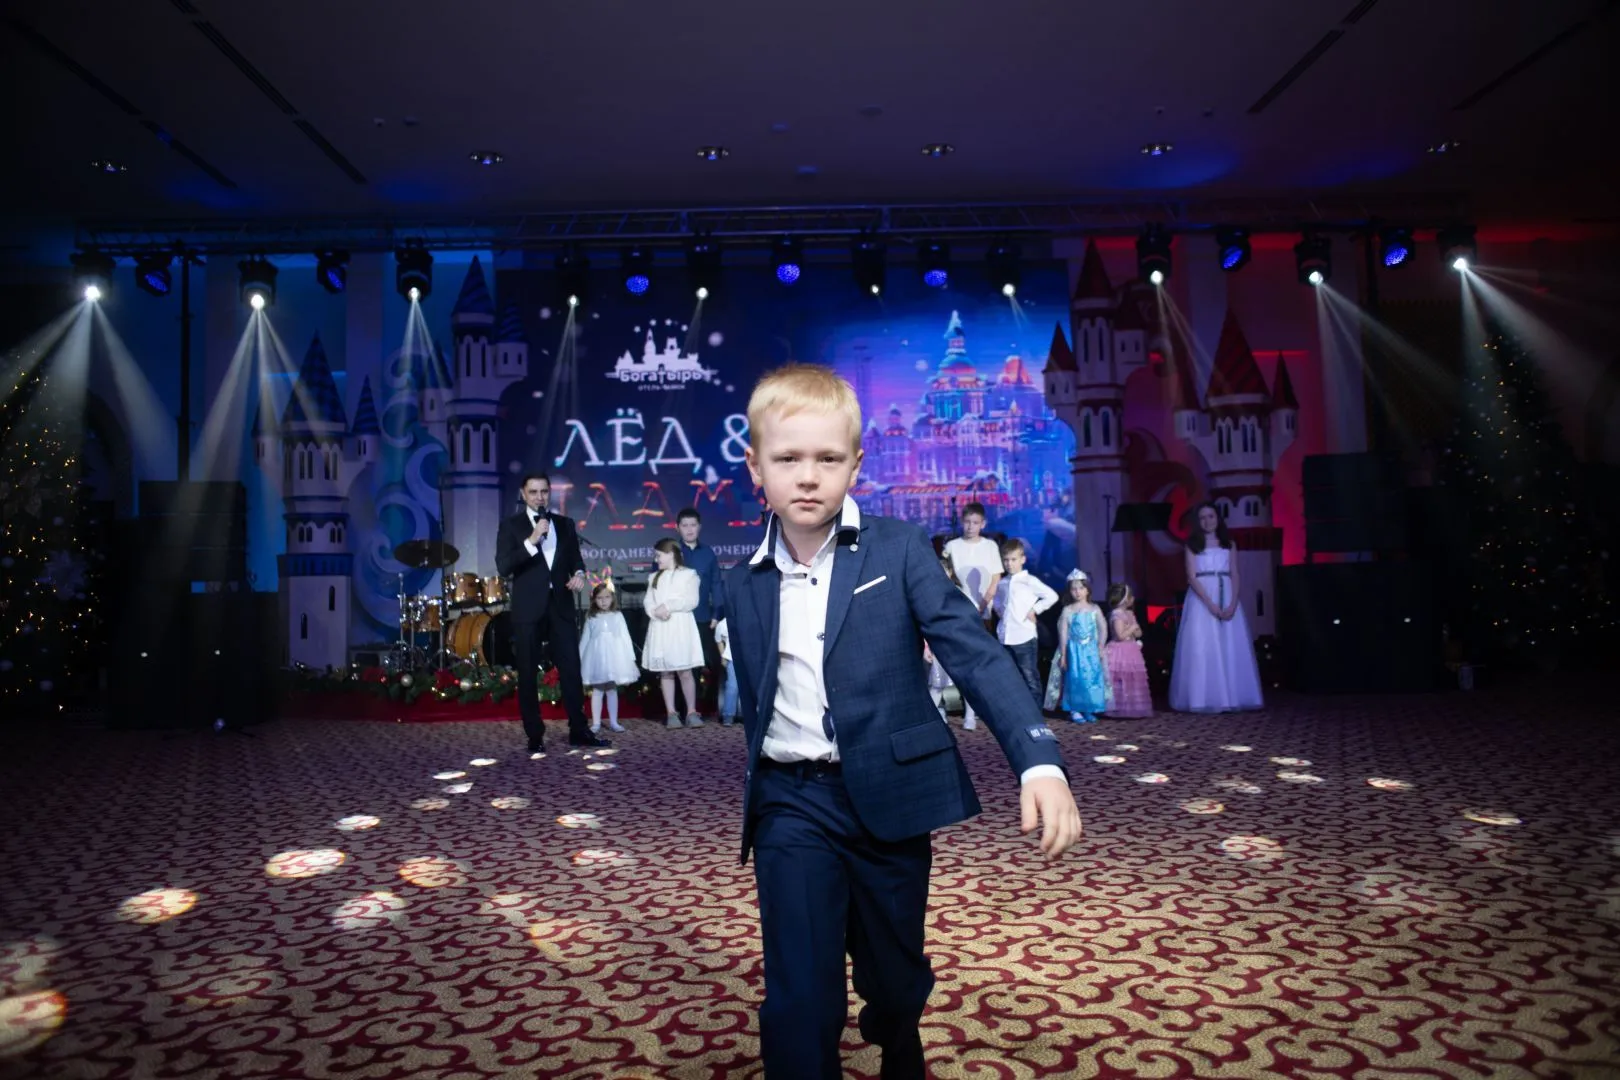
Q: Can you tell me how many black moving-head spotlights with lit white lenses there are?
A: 10